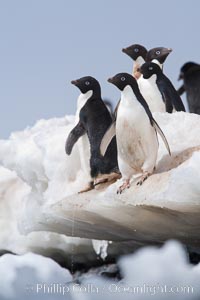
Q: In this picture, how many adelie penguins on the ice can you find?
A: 6